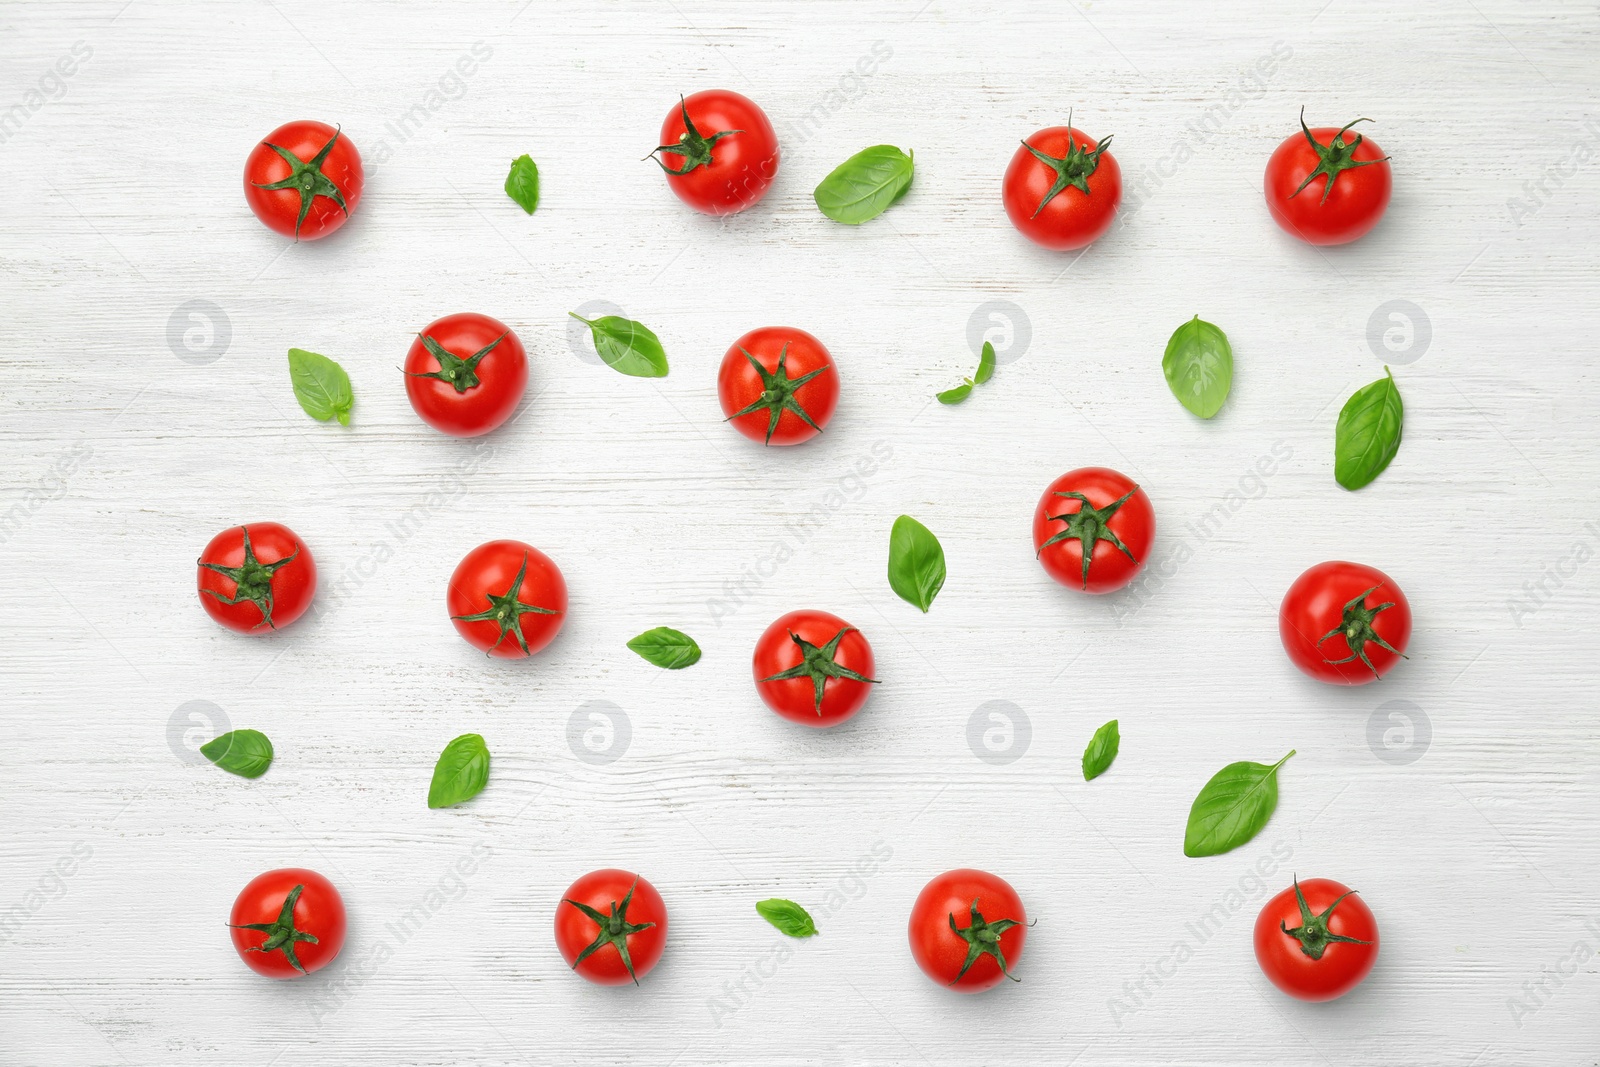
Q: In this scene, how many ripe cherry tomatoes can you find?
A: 15